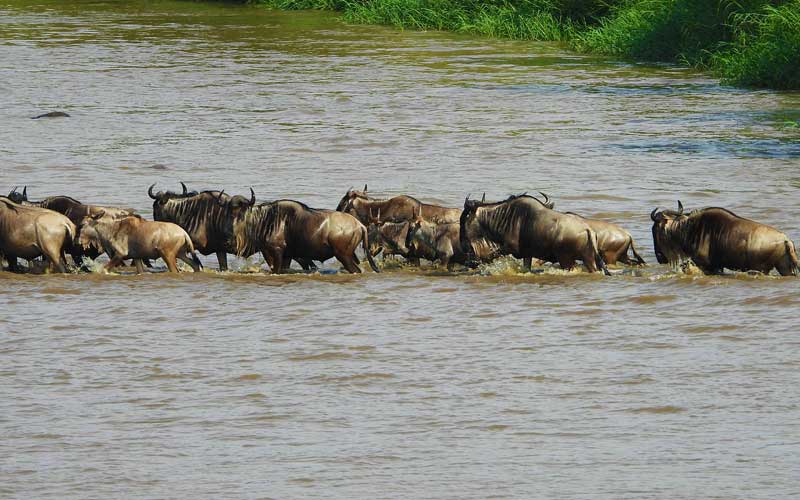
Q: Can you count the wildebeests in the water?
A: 11